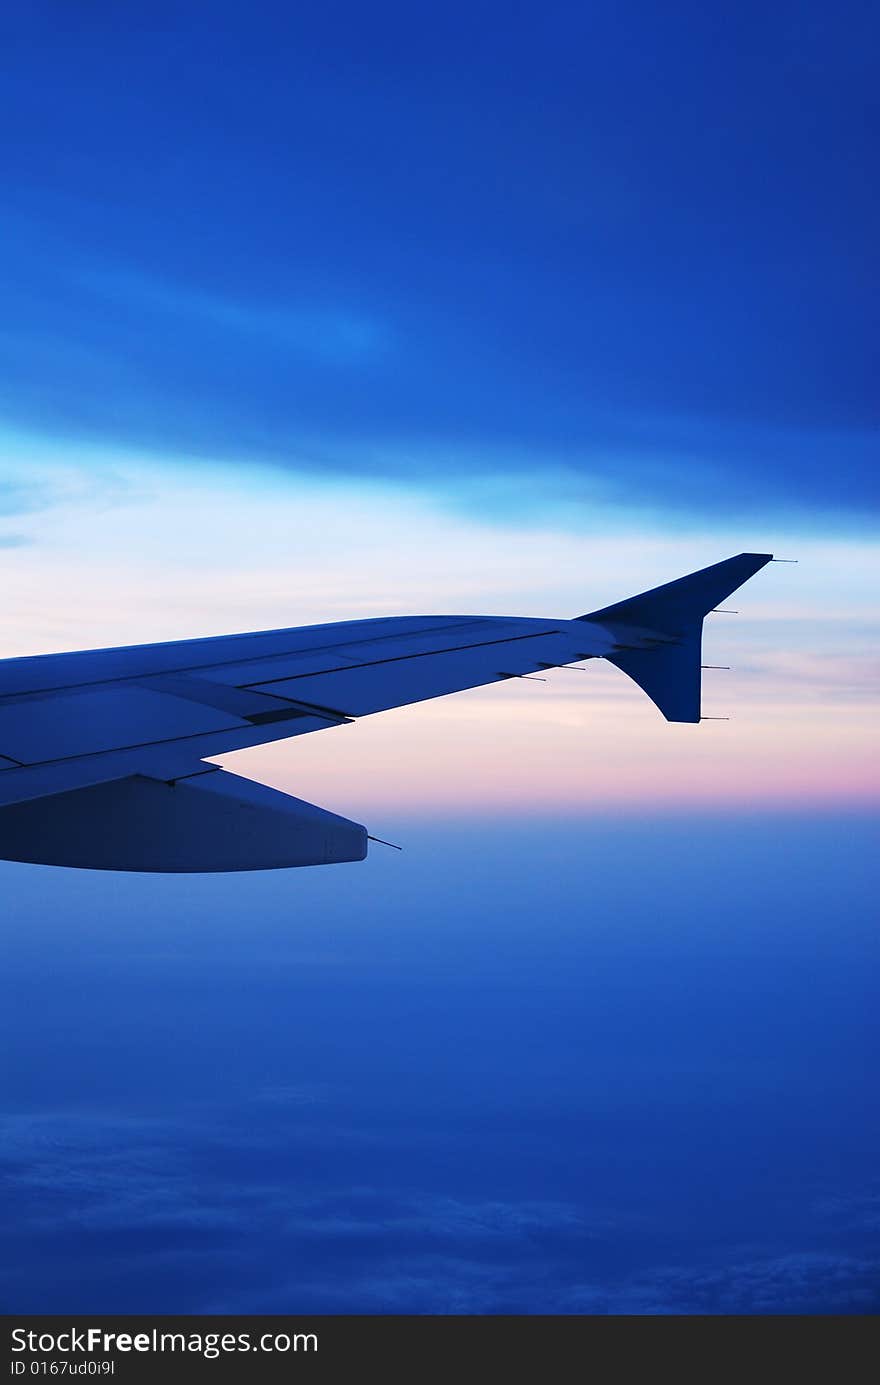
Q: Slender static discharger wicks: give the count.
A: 7